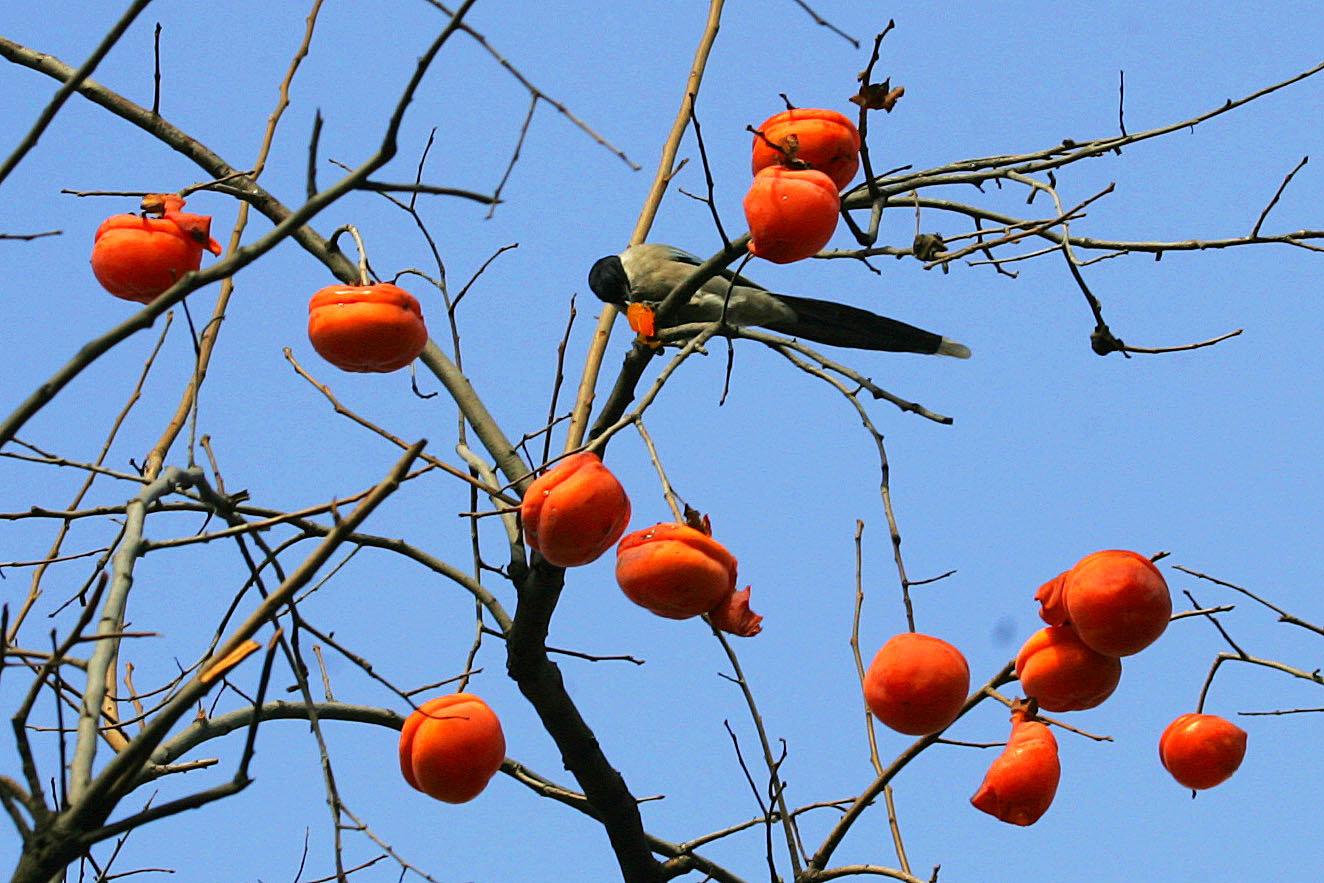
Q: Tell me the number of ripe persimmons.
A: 12